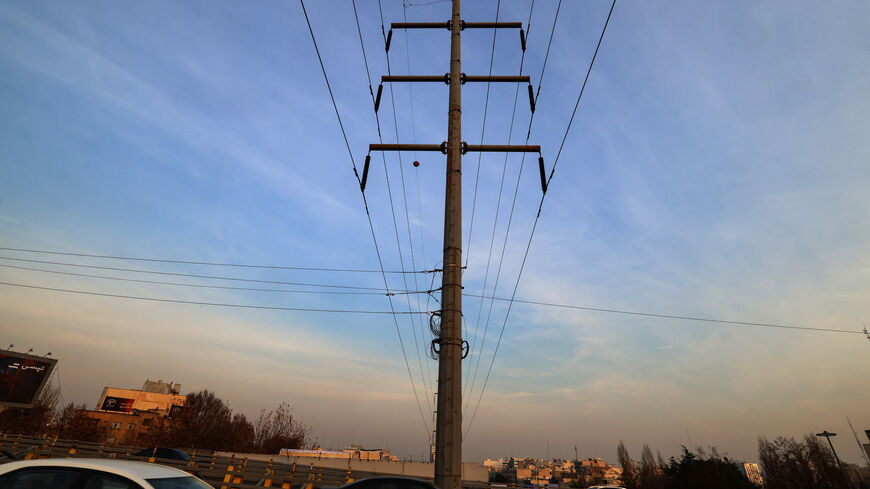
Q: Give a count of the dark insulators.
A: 6